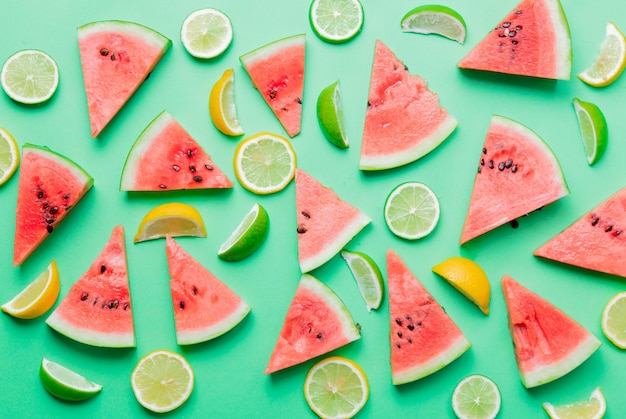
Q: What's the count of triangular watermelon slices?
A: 14